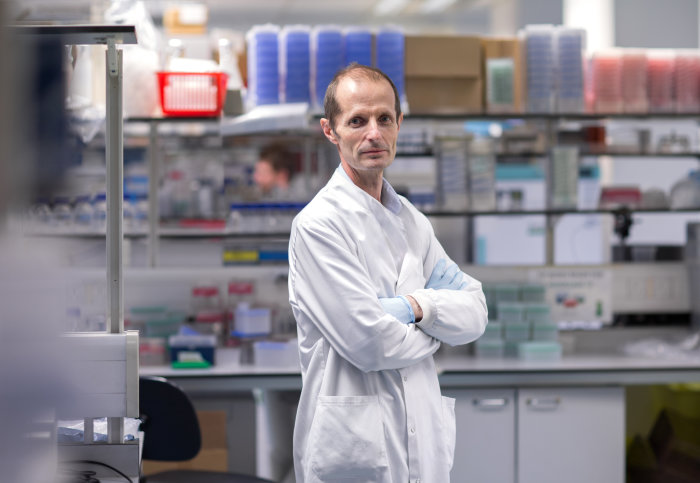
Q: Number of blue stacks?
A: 7